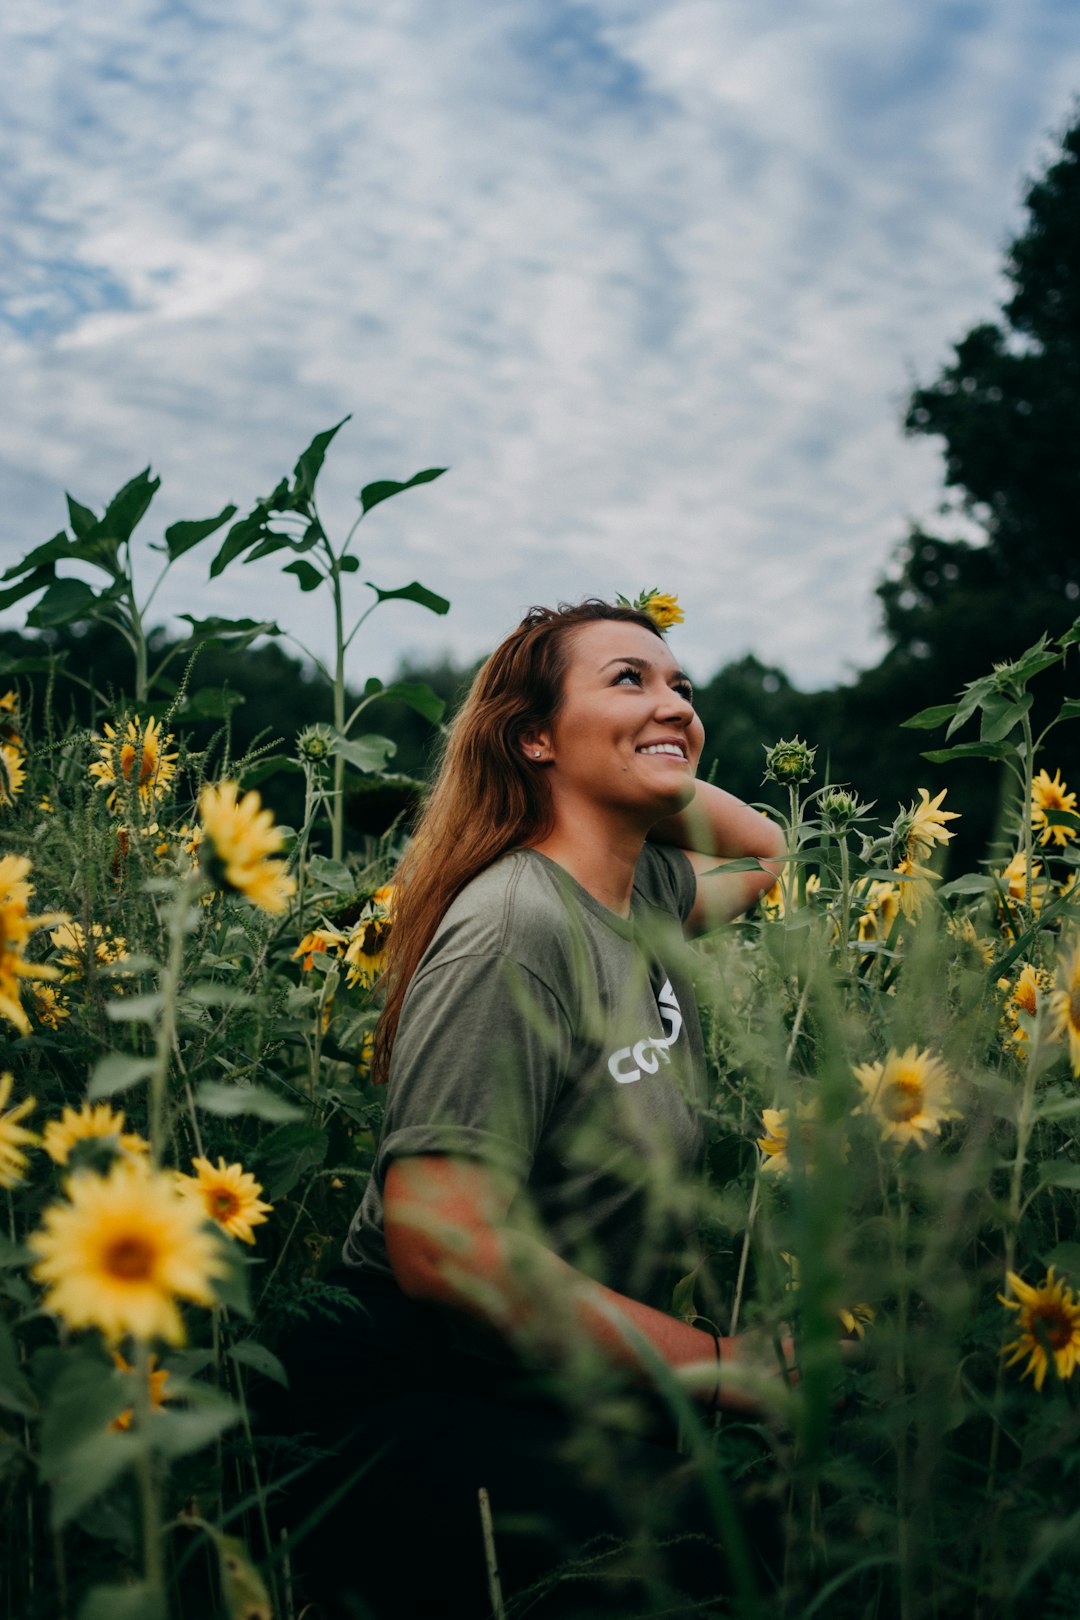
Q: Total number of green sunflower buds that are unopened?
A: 3